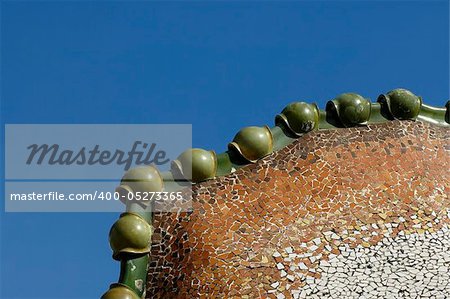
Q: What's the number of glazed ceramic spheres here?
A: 8